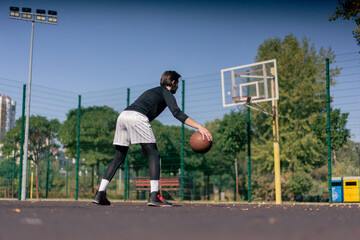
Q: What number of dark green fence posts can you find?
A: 6